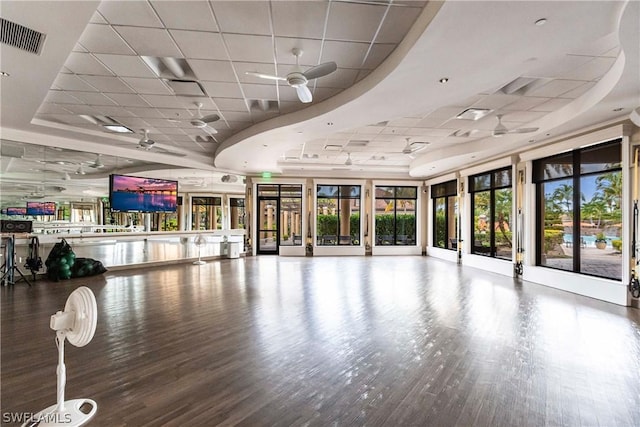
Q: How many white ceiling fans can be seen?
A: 6